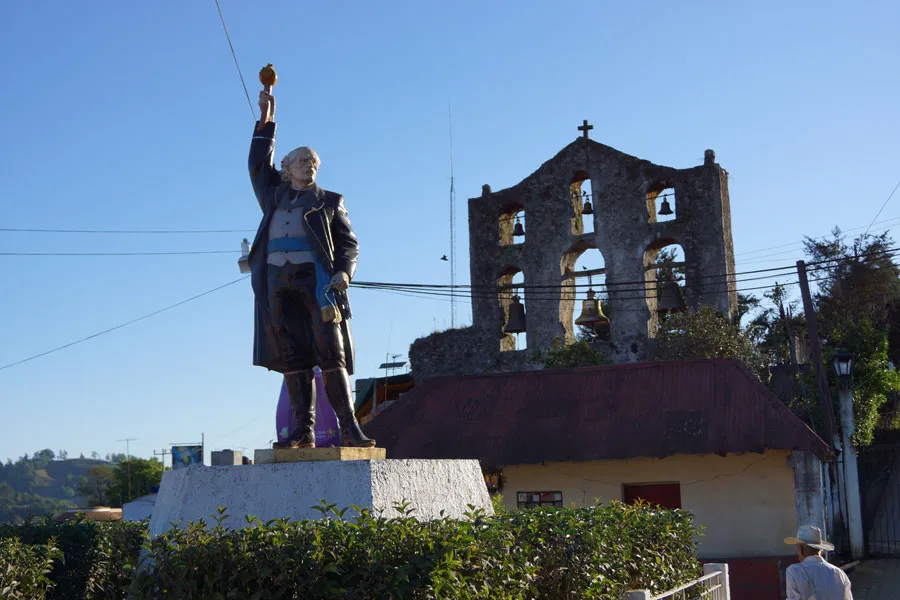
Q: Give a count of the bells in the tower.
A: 6